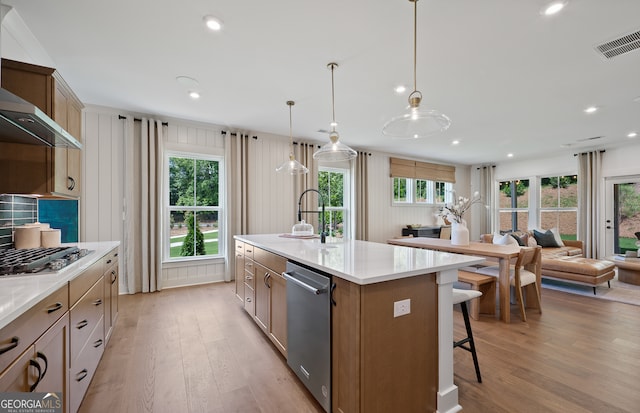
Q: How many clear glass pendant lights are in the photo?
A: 3